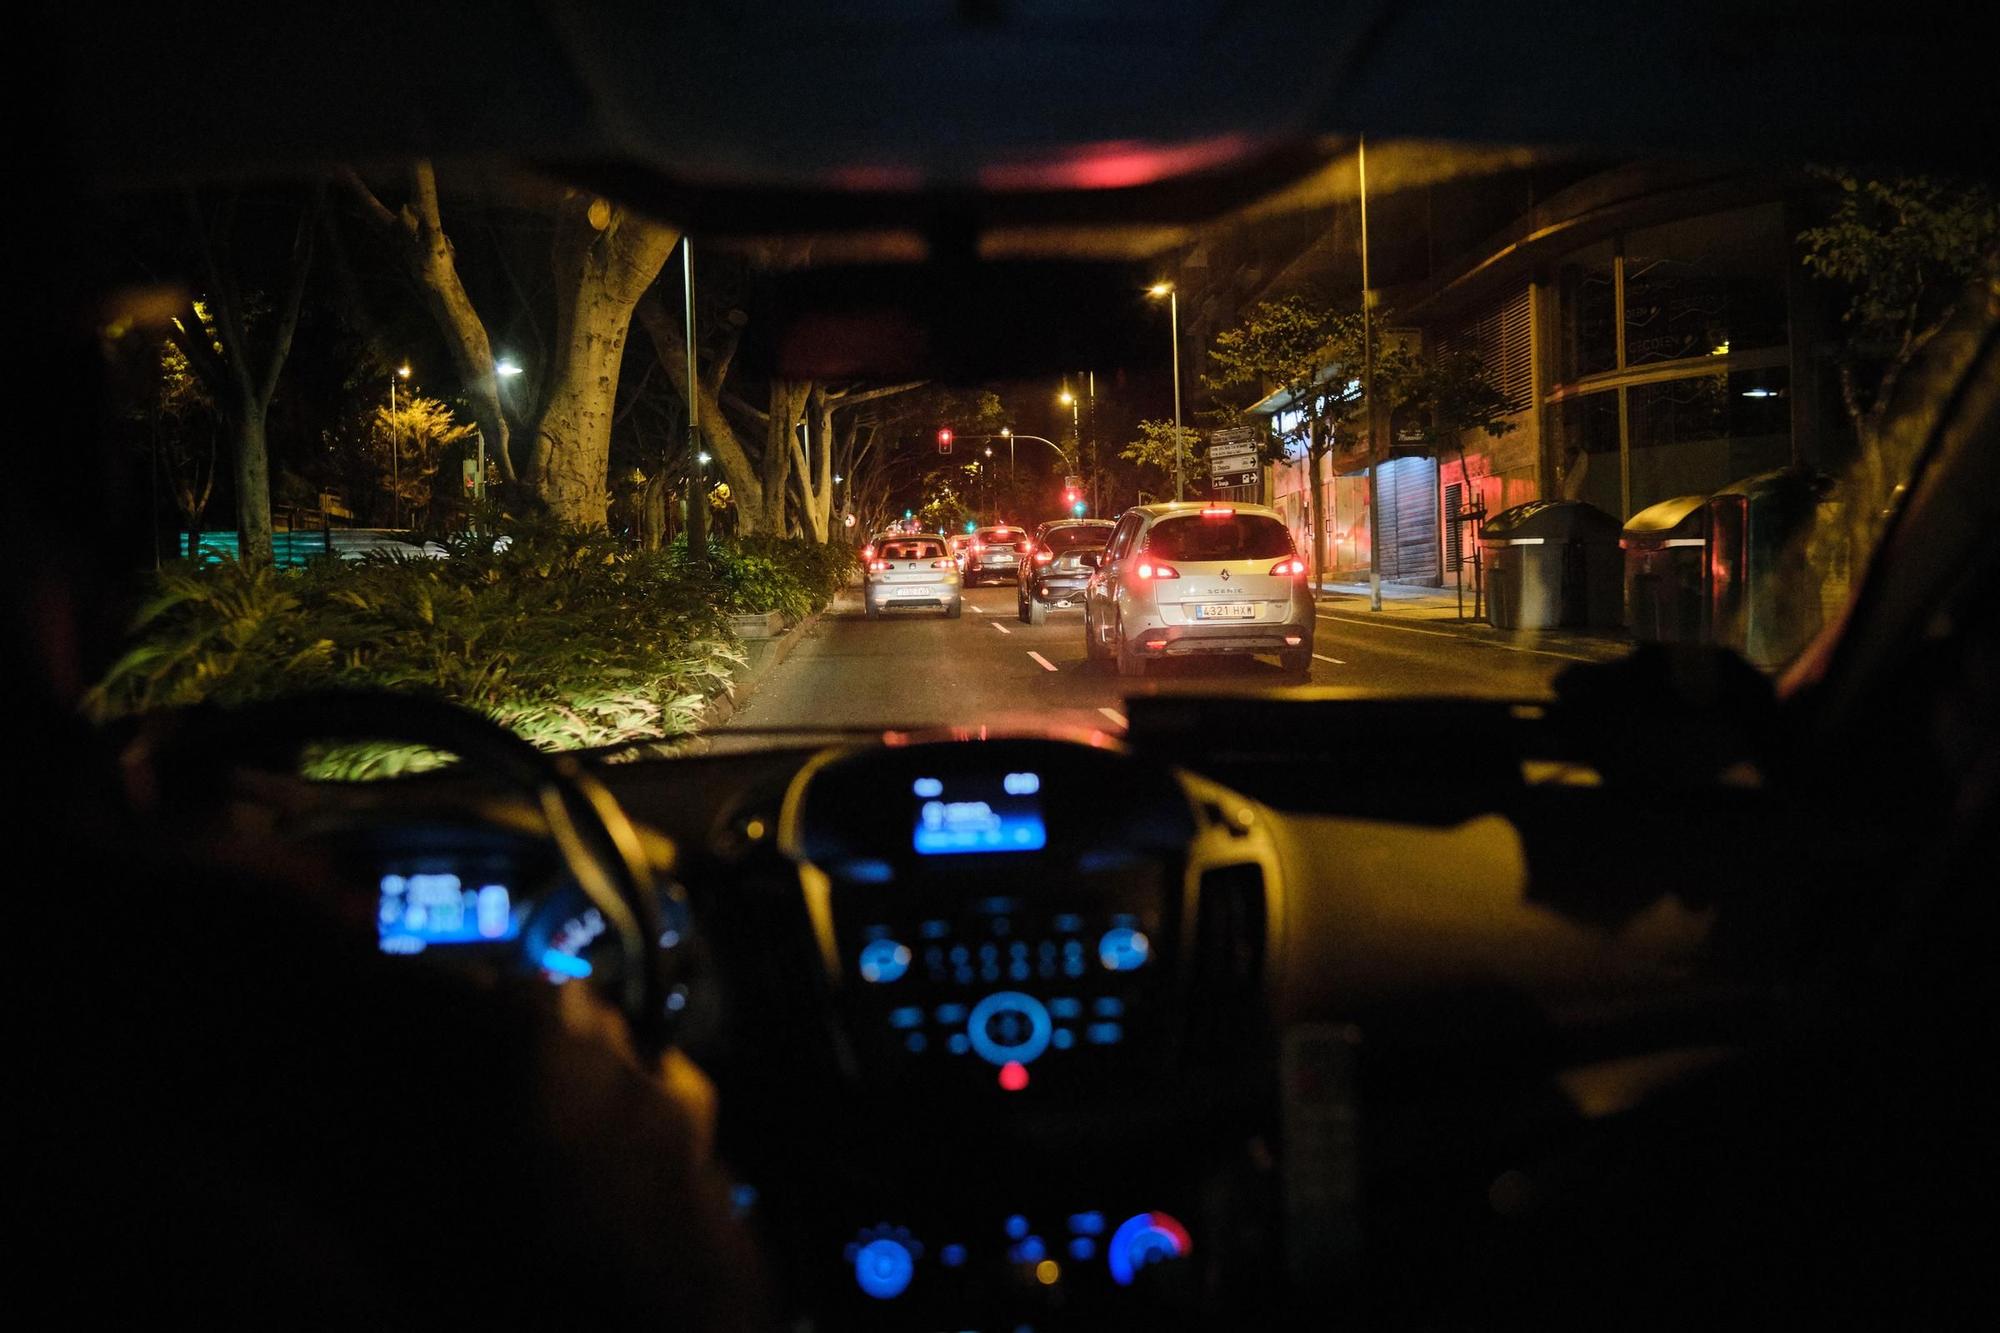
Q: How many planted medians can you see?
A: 1